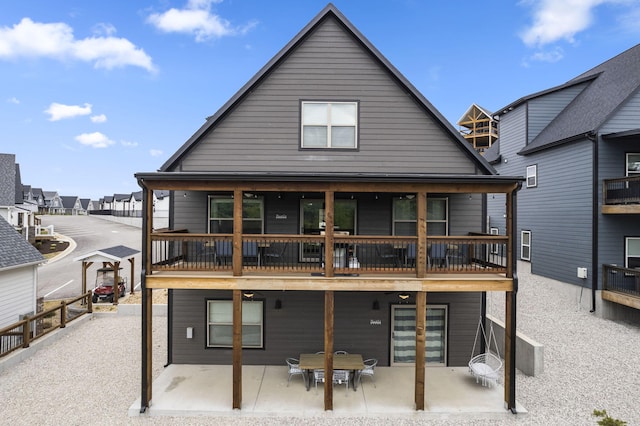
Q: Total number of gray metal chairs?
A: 6